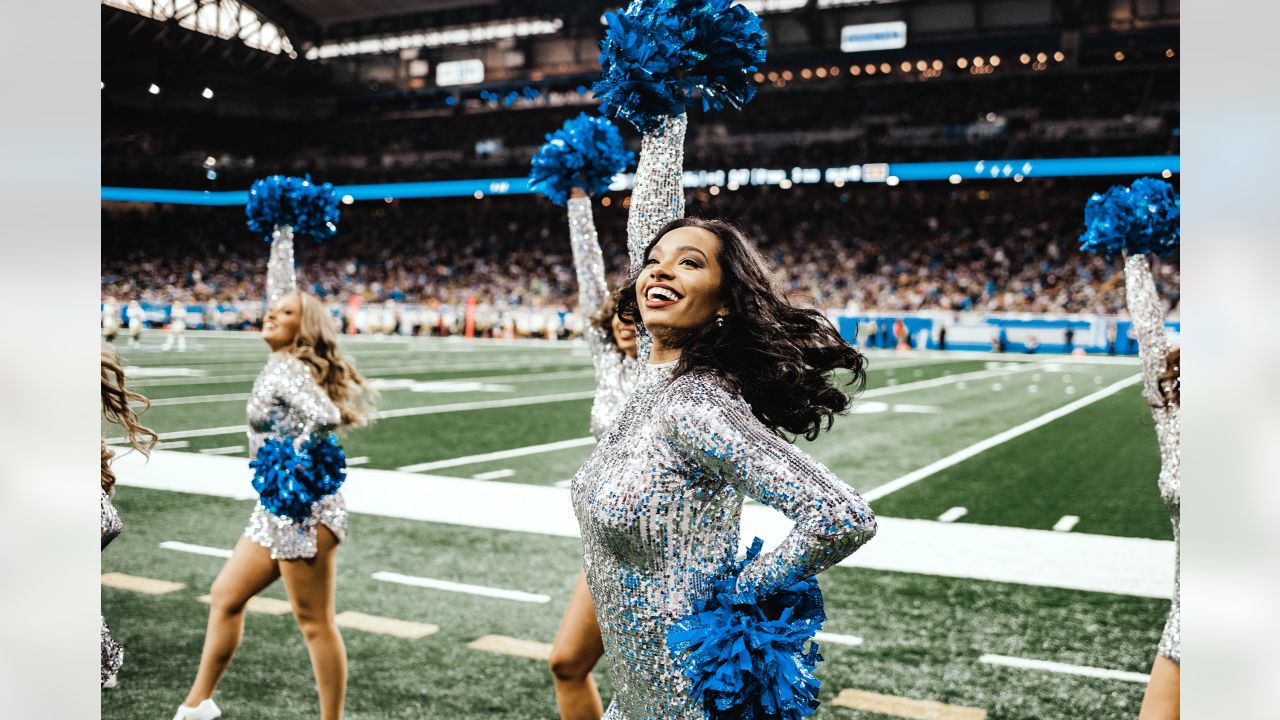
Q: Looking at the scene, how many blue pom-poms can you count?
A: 6